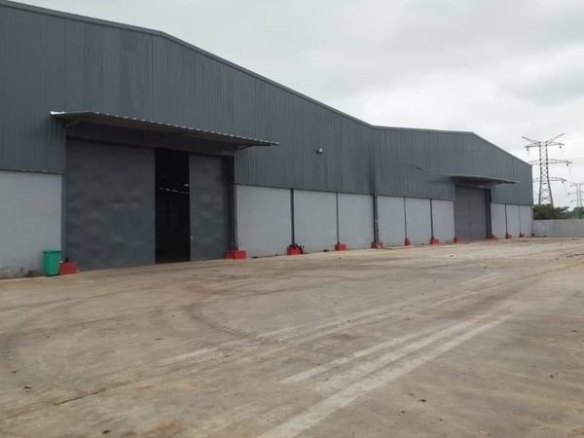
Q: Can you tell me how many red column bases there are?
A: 12